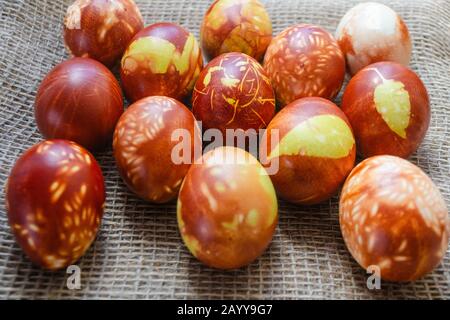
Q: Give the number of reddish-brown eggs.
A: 12